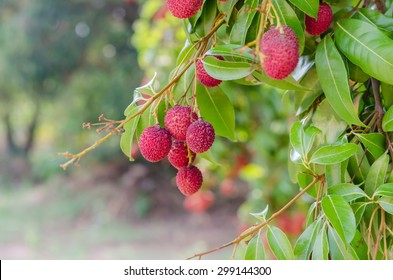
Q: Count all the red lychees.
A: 9